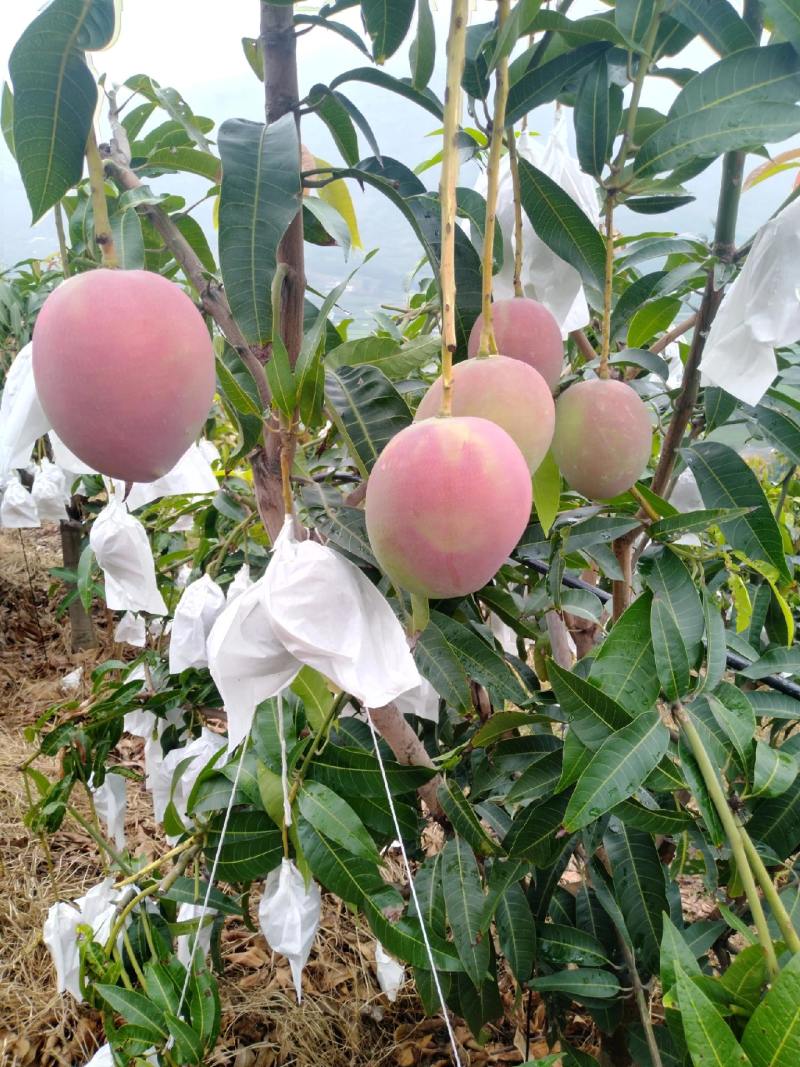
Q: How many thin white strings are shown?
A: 3